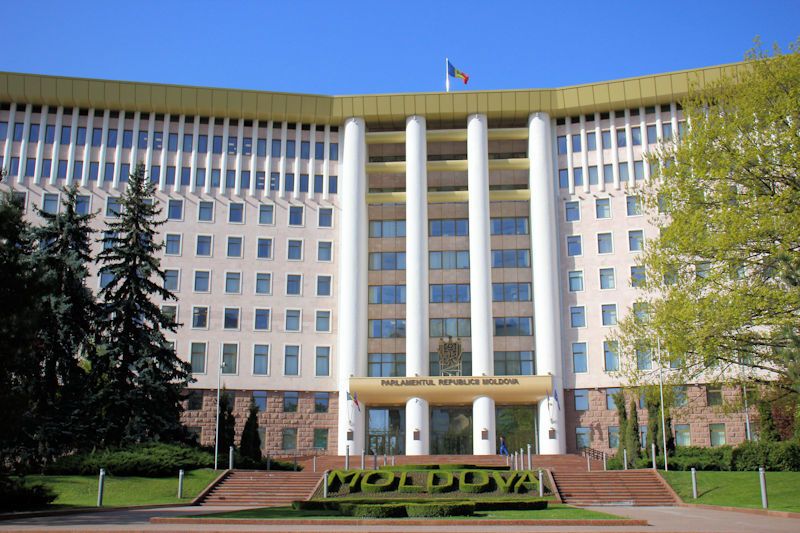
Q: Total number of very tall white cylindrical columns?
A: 4